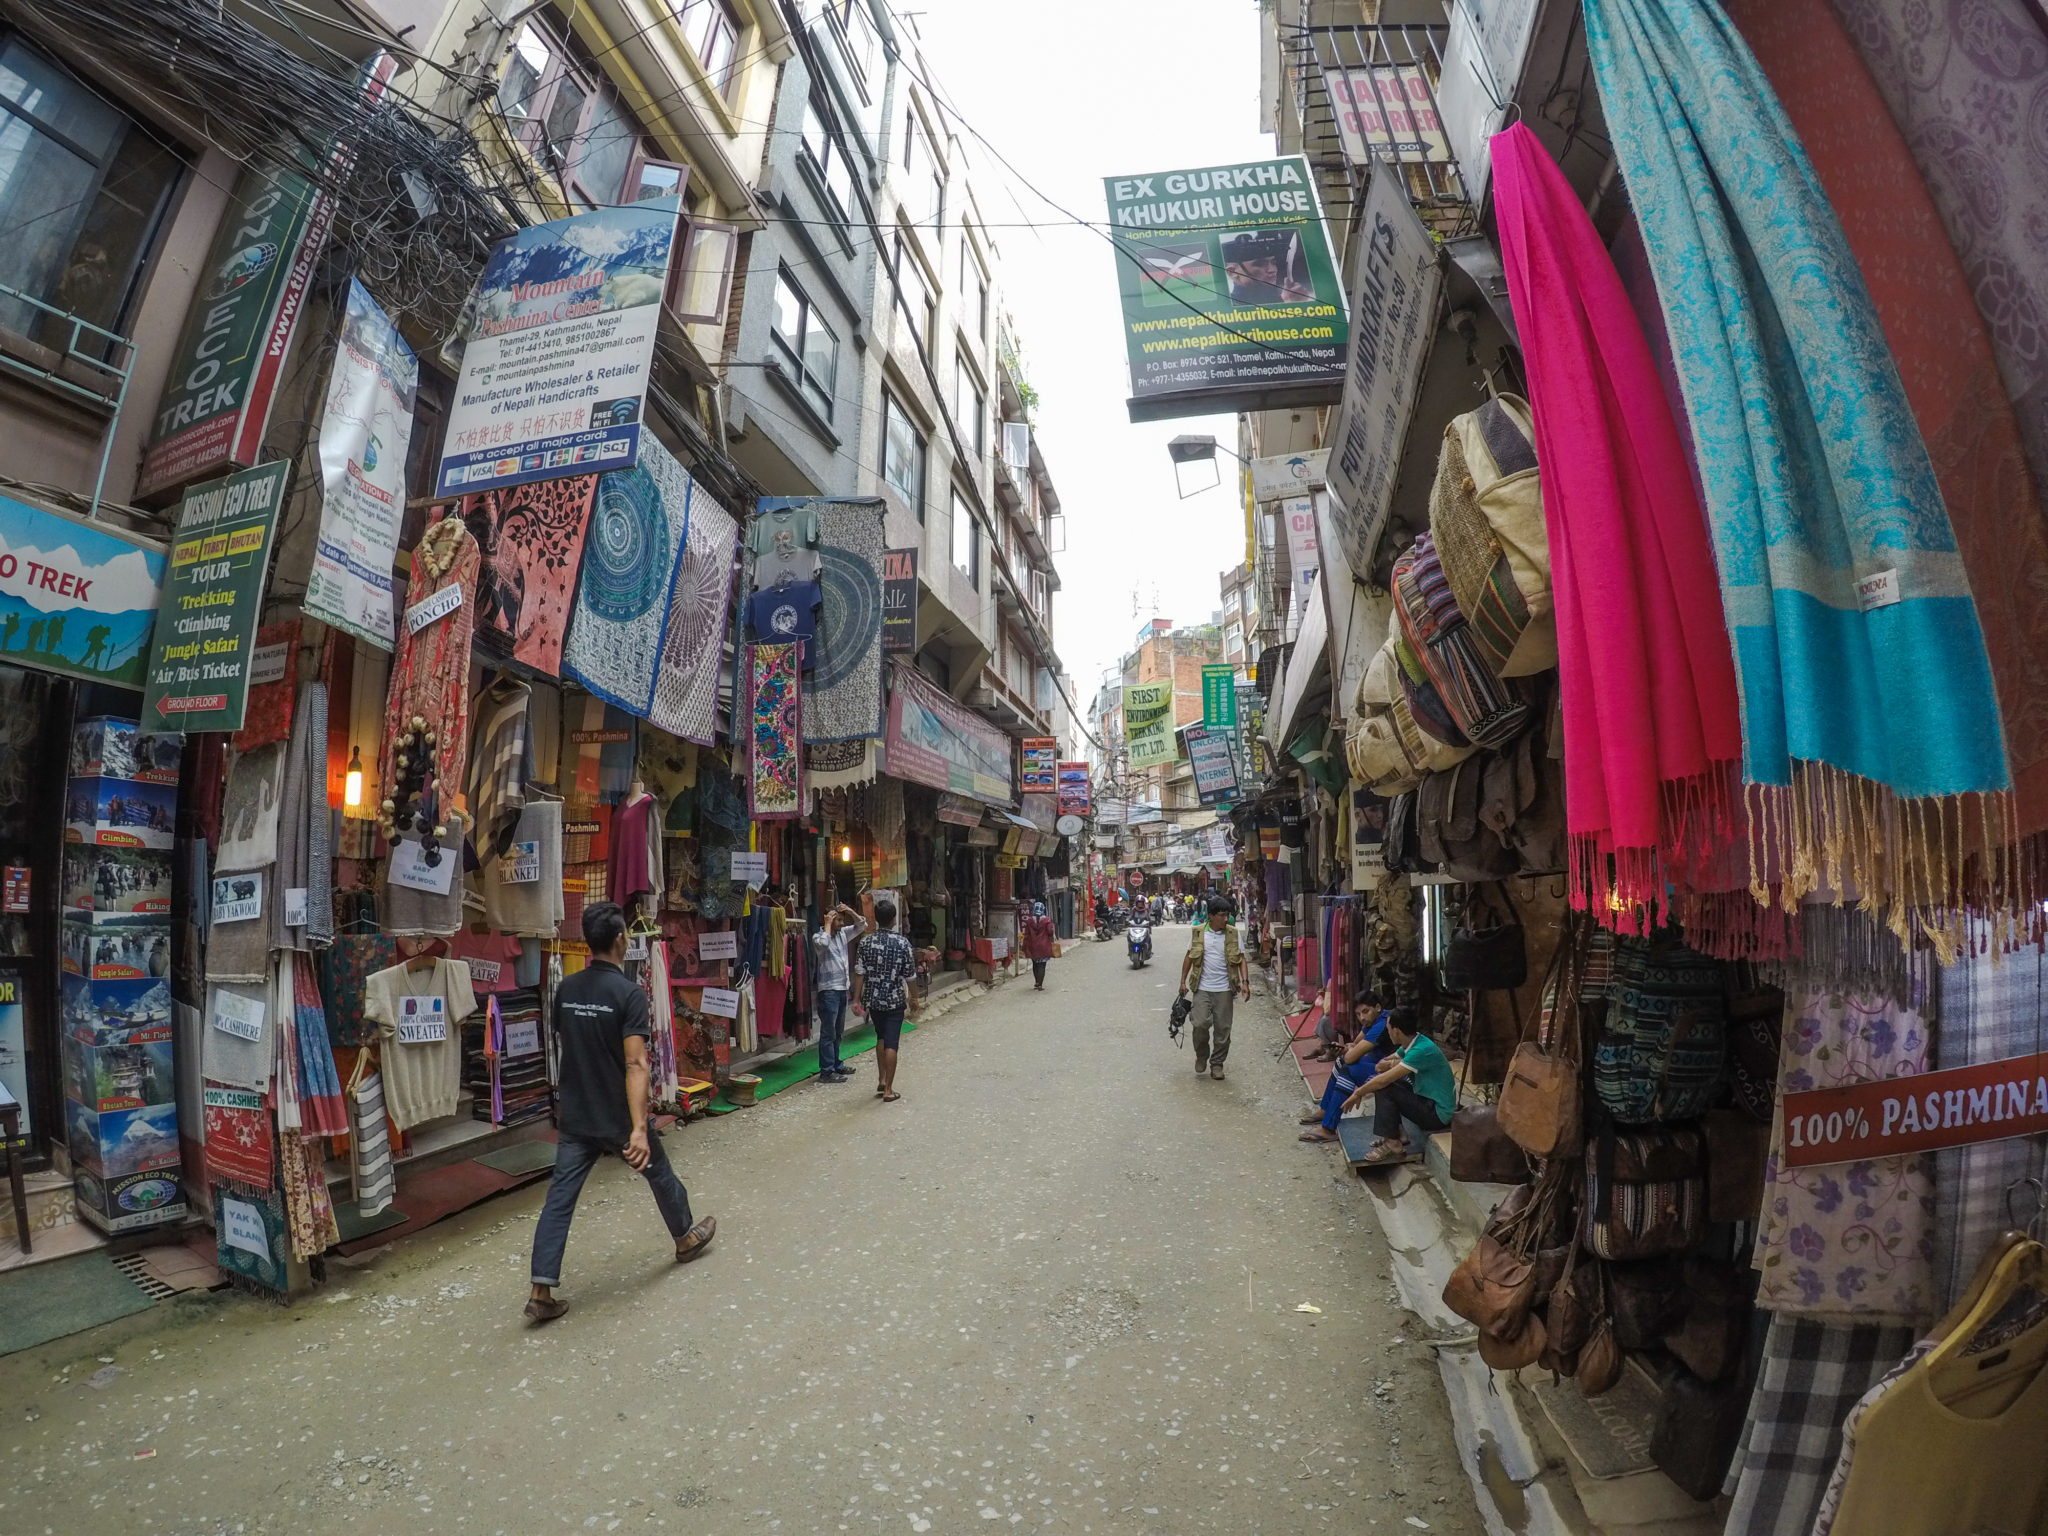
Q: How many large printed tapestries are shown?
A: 4